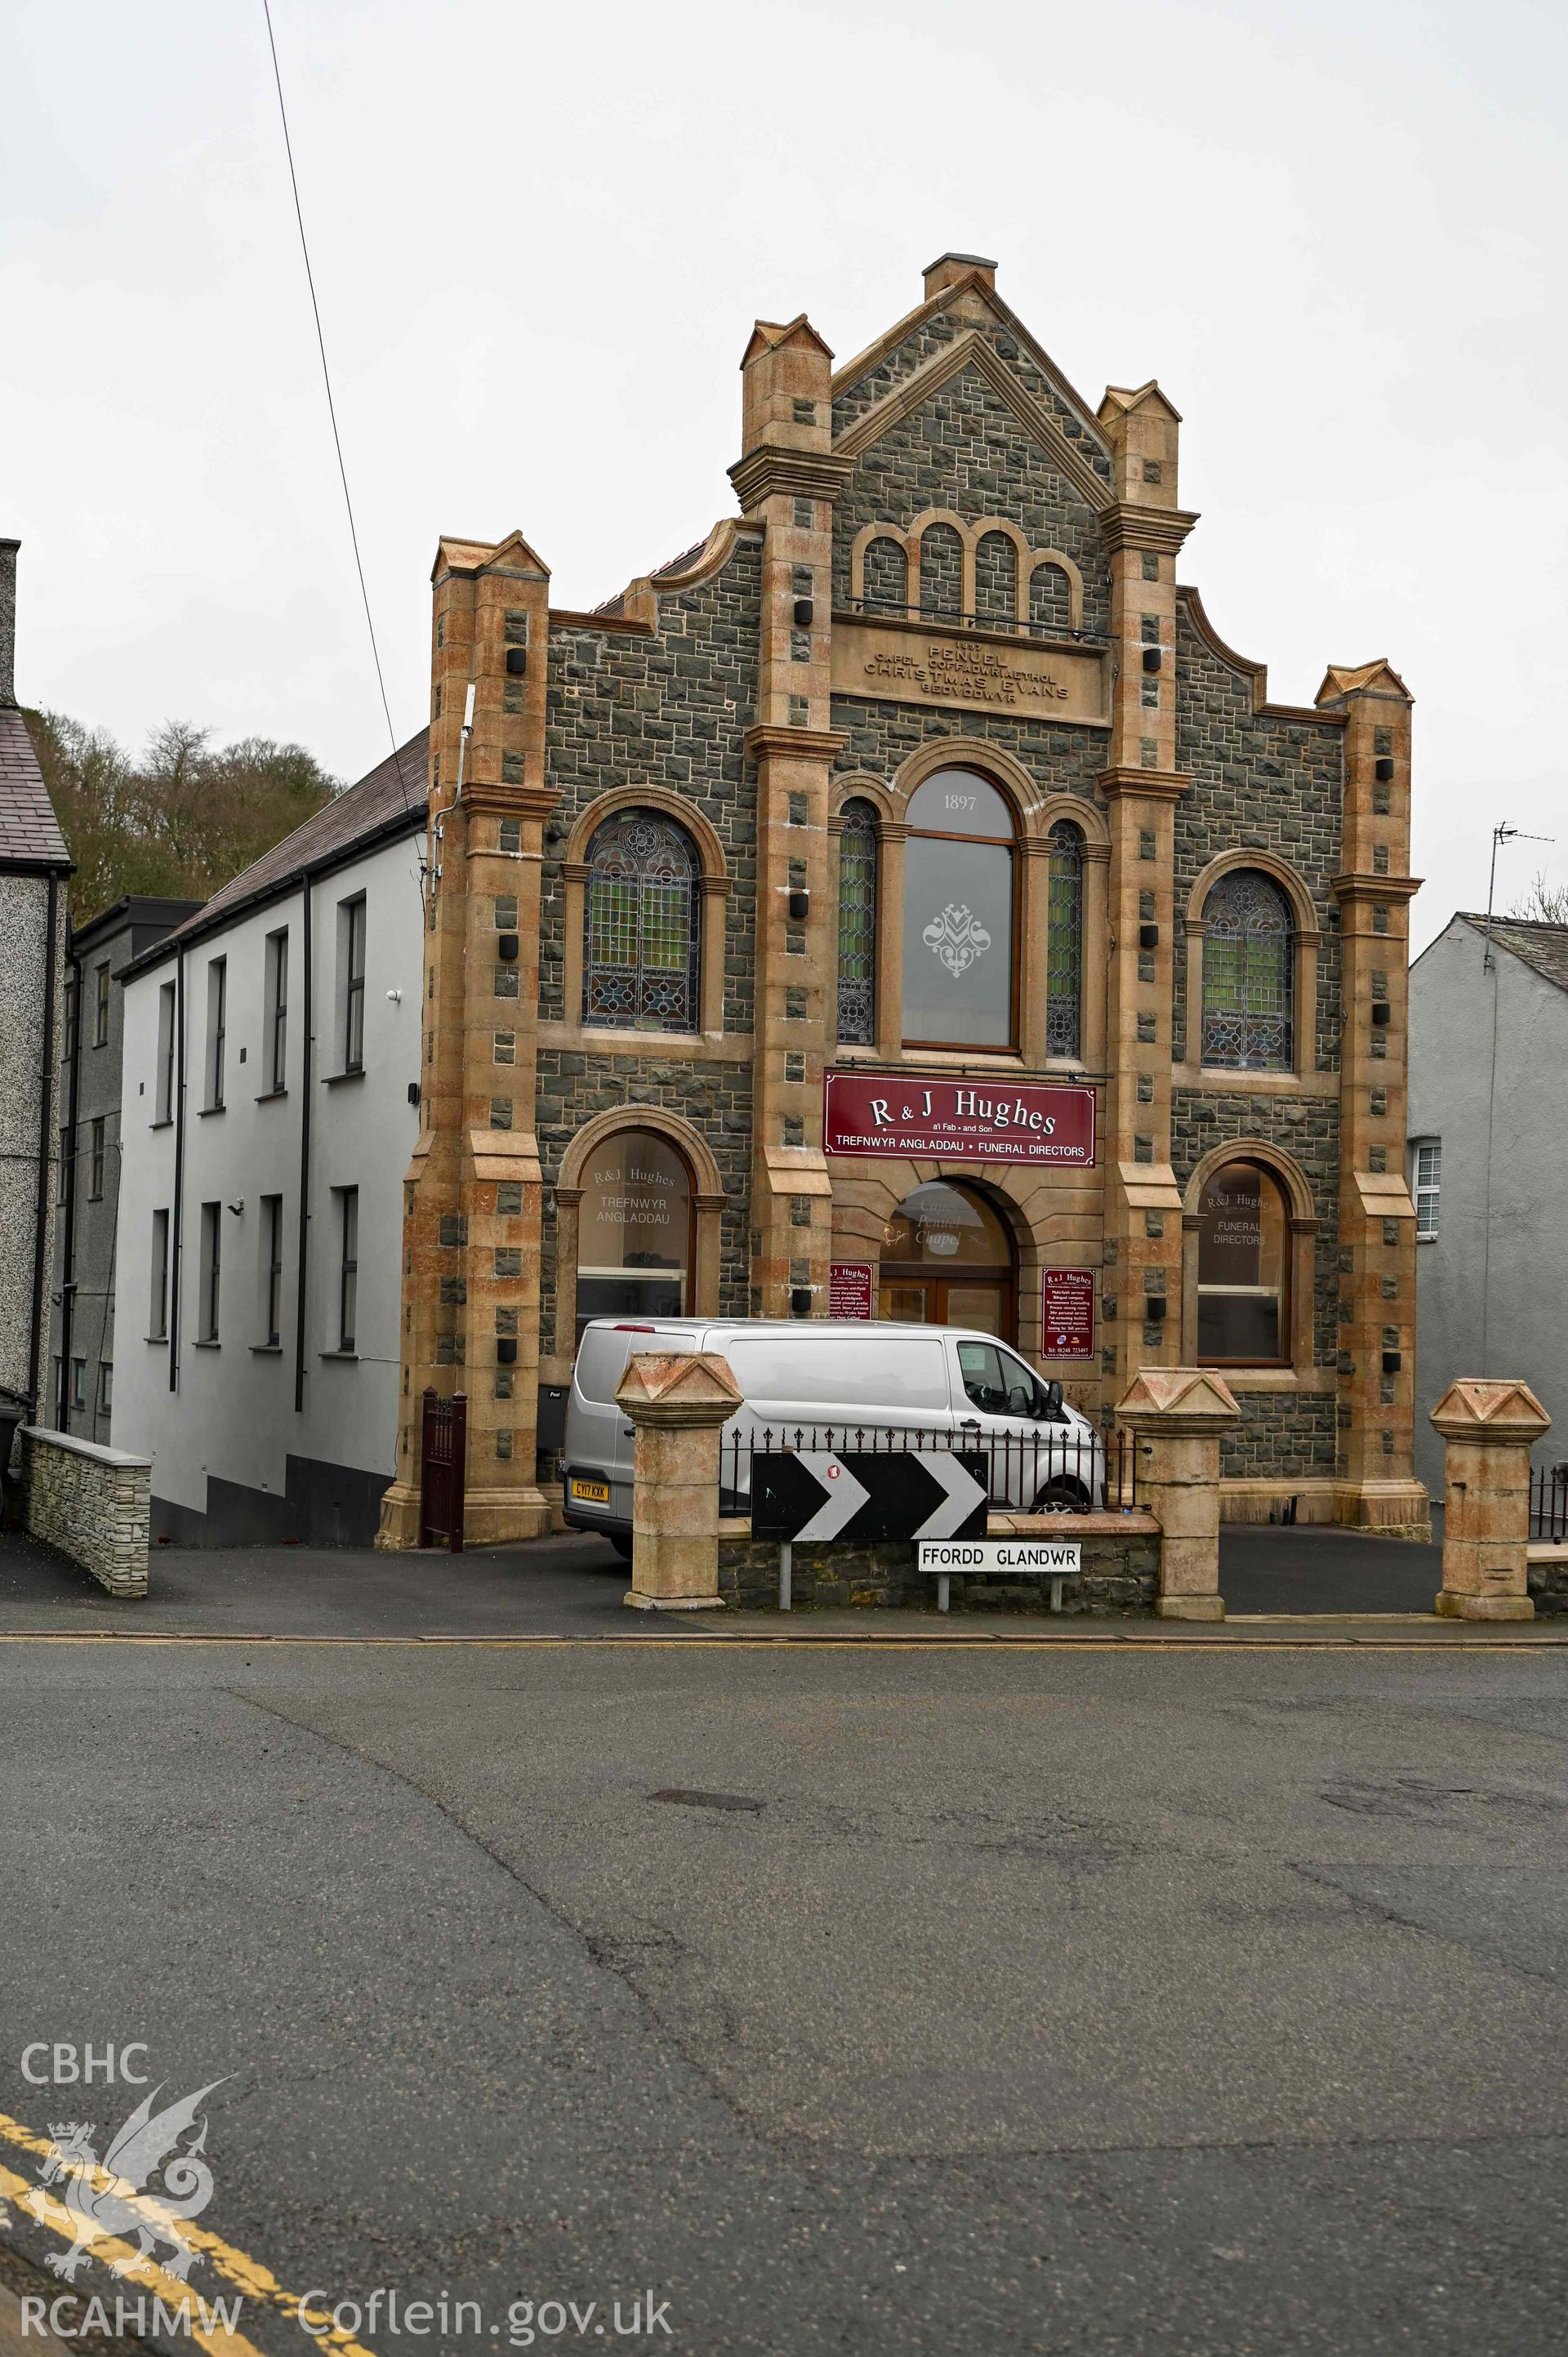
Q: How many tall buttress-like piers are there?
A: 4